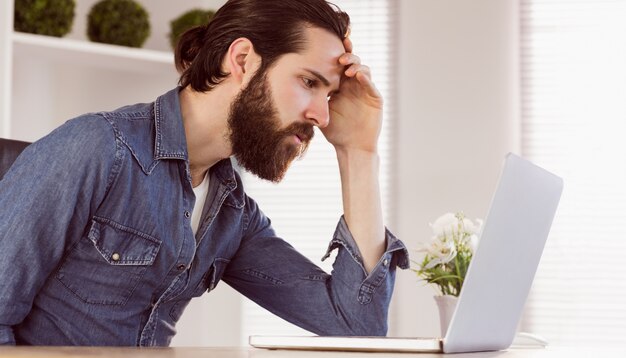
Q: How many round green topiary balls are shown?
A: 3